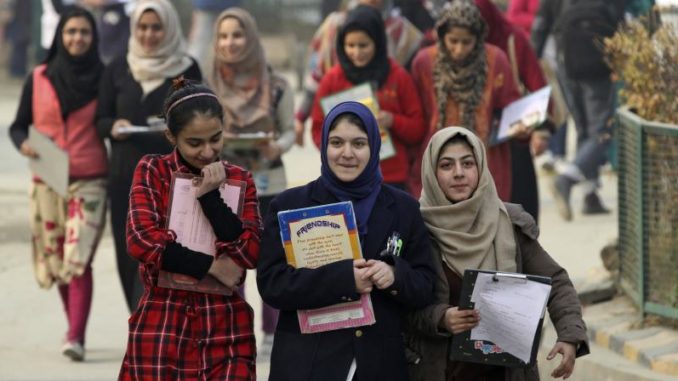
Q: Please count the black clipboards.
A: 1